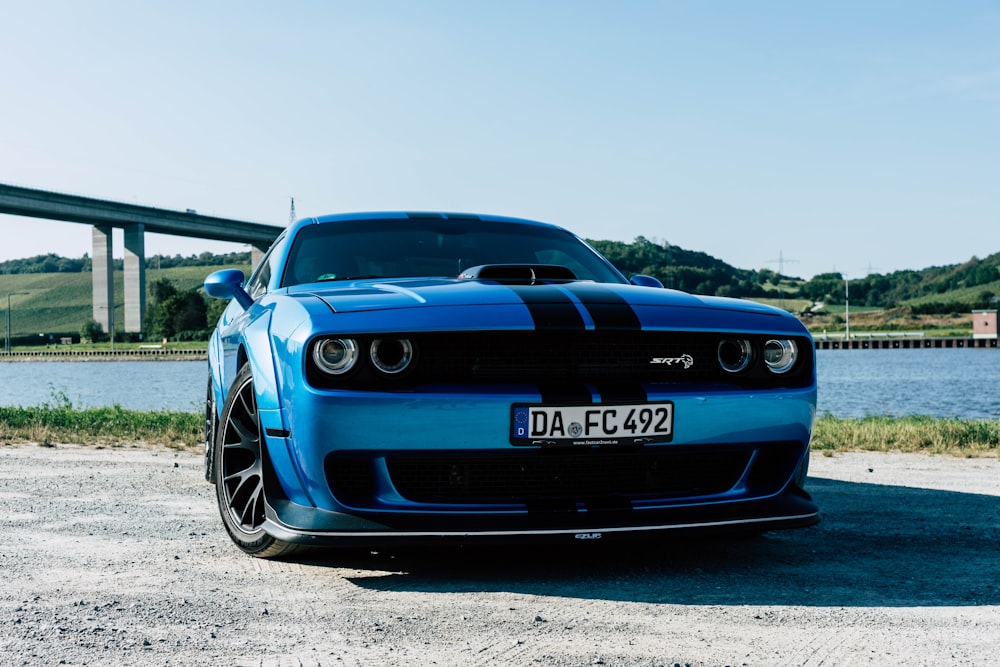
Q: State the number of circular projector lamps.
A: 4